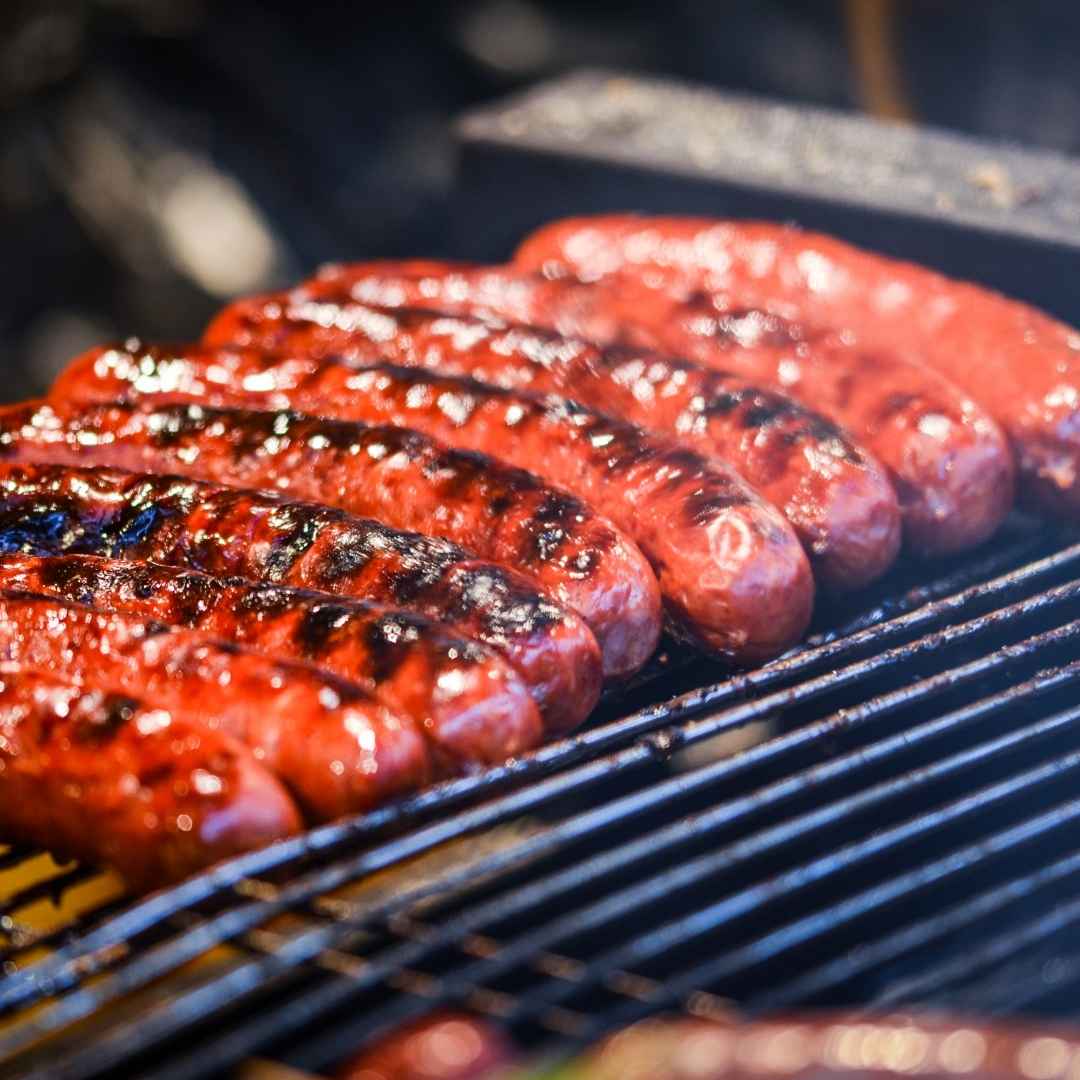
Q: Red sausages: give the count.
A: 9